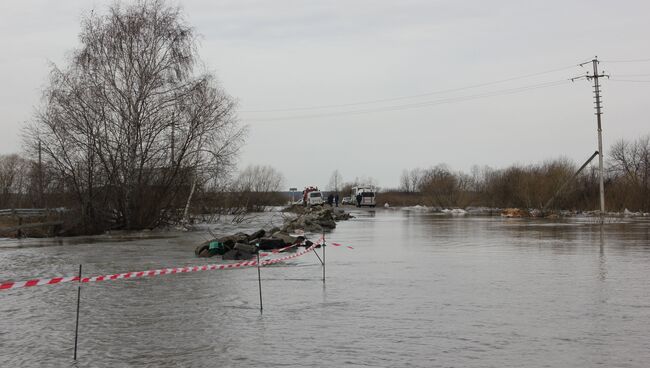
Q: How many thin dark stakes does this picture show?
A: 3